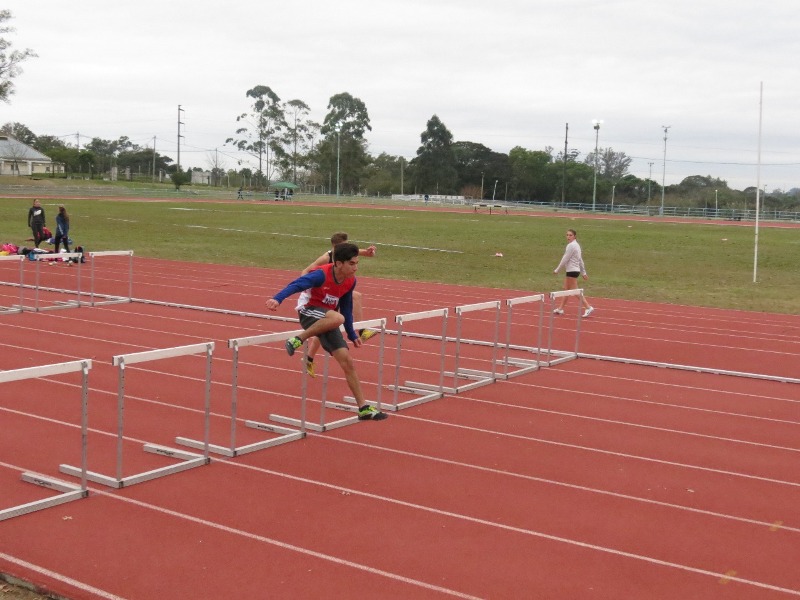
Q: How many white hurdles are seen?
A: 11